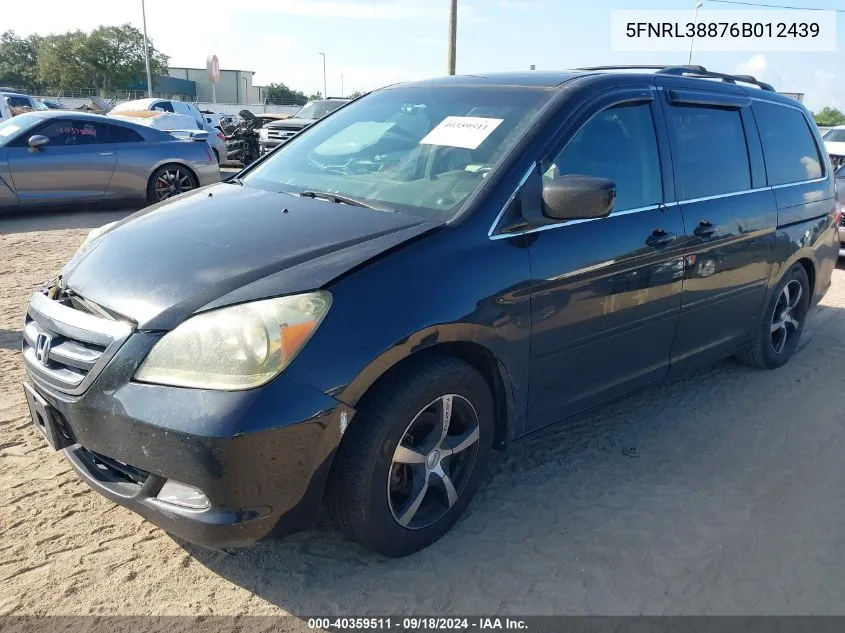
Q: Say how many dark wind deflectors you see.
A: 2